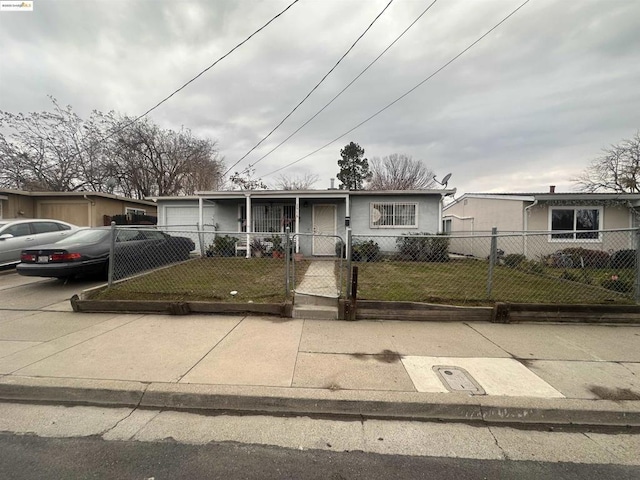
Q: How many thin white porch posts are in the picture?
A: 4